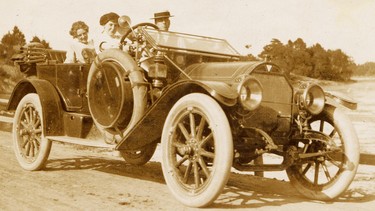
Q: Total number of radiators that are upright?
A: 1